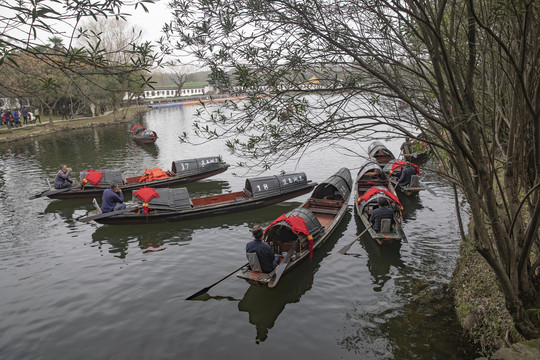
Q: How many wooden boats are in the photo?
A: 7